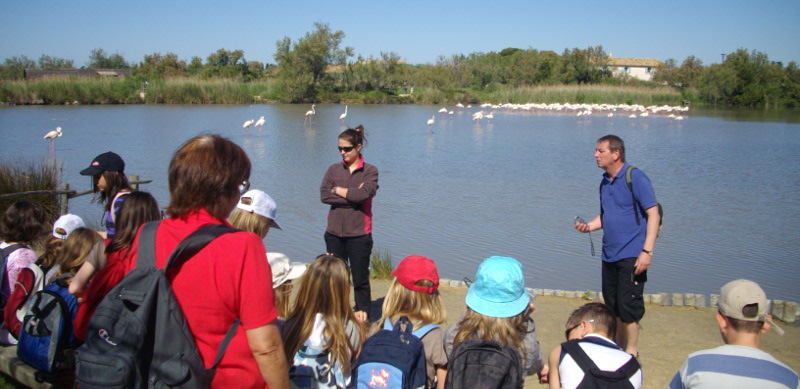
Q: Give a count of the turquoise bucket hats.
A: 1